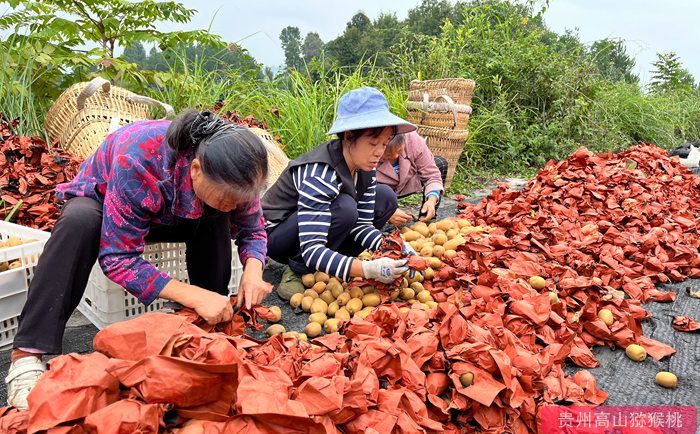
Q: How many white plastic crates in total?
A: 2